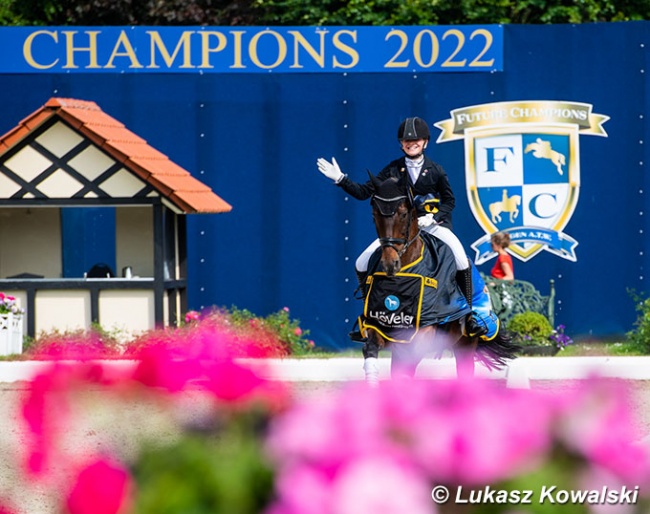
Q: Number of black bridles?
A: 1